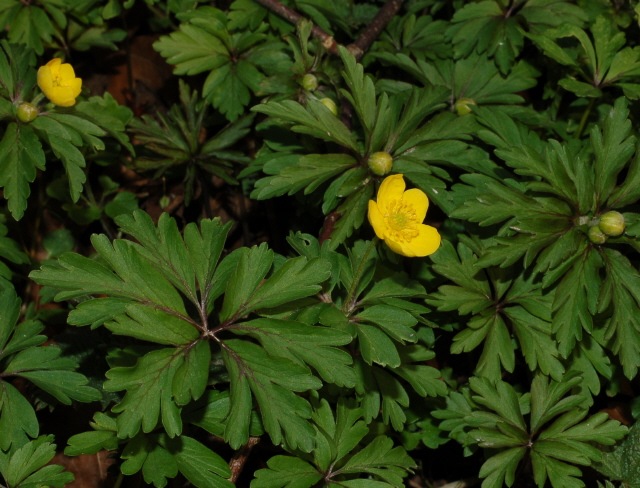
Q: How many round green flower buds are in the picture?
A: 7